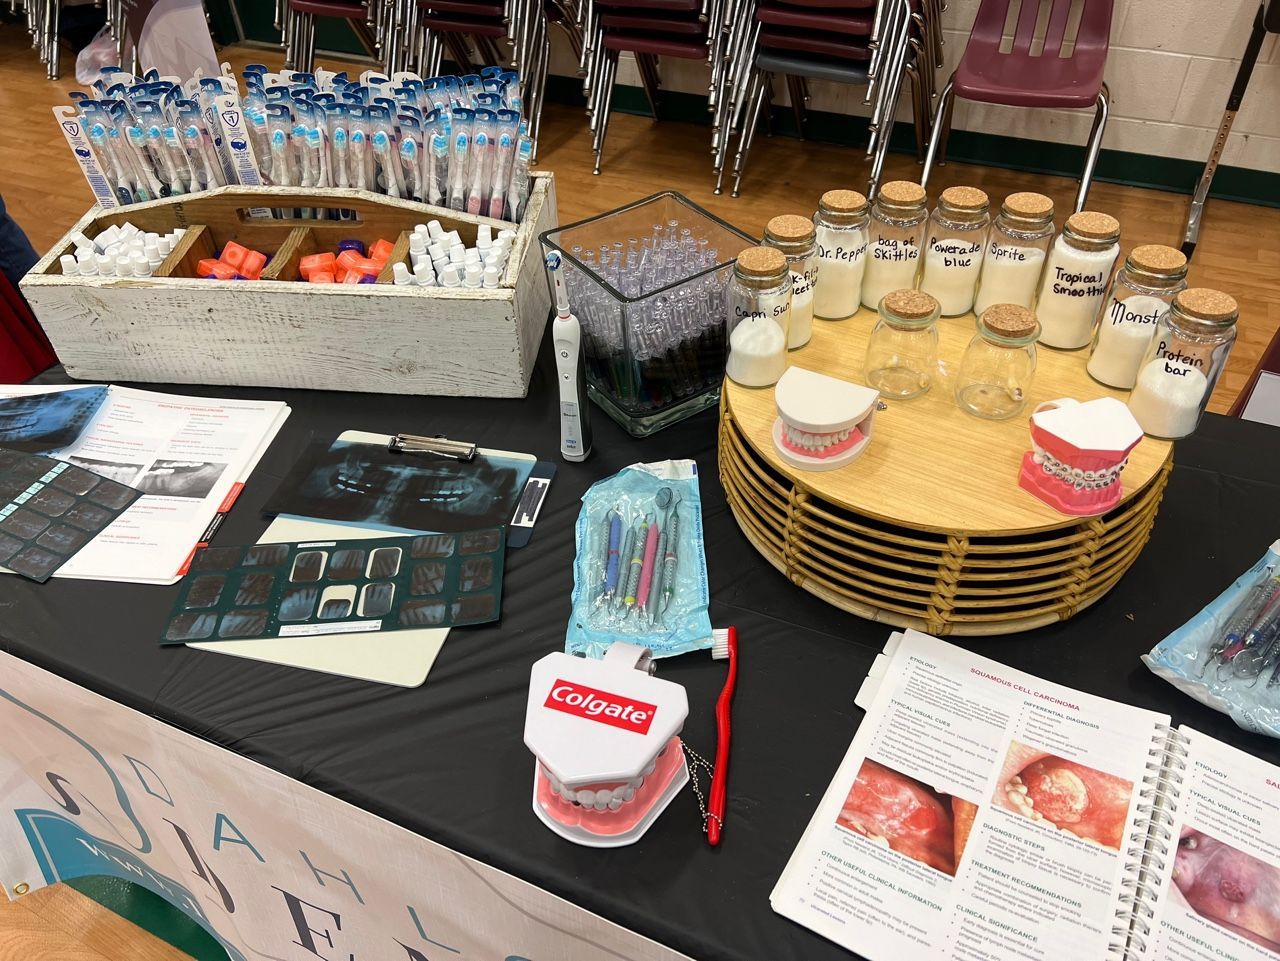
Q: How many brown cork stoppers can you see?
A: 11